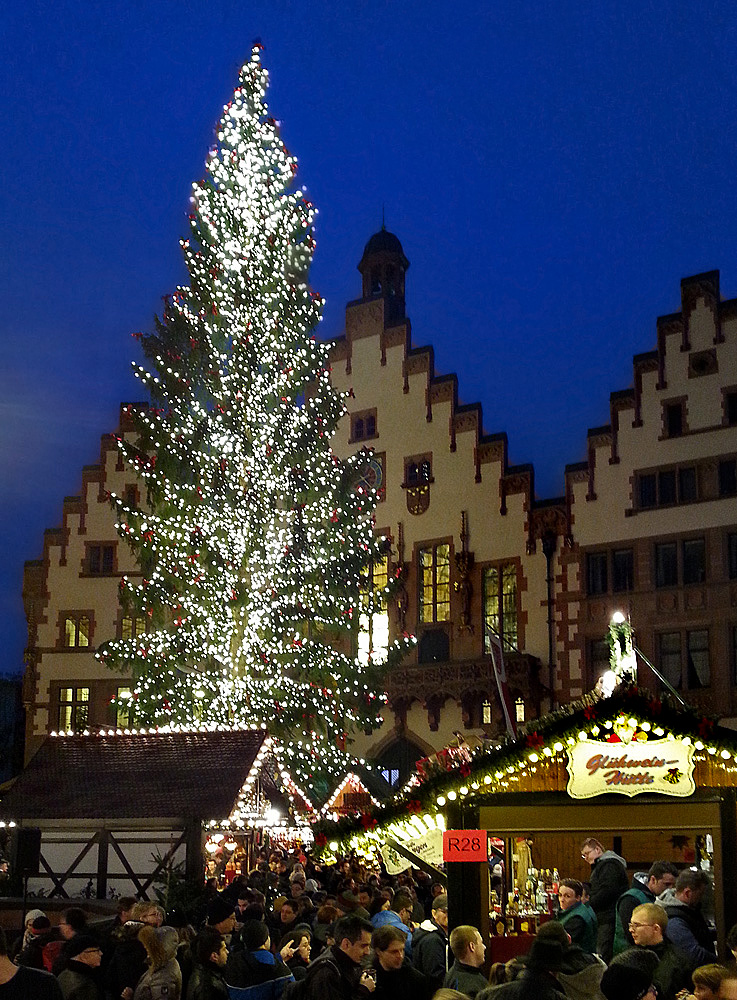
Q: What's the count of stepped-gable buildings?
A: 3